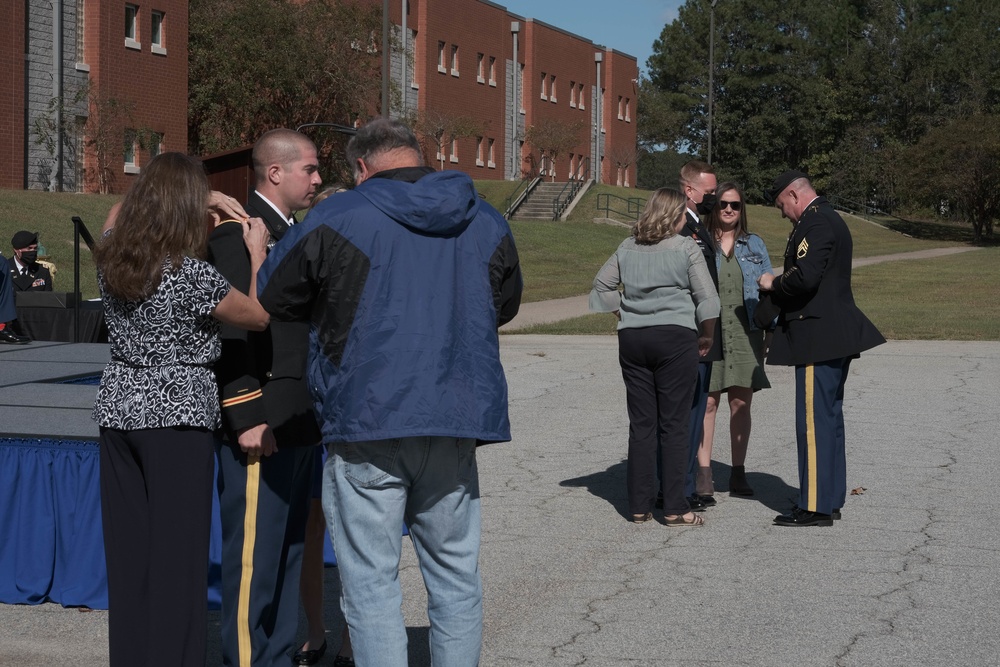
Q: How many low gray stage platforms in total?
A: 1